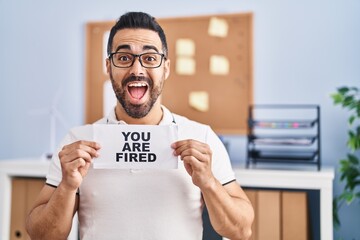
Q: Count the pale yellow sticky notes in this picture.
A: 5